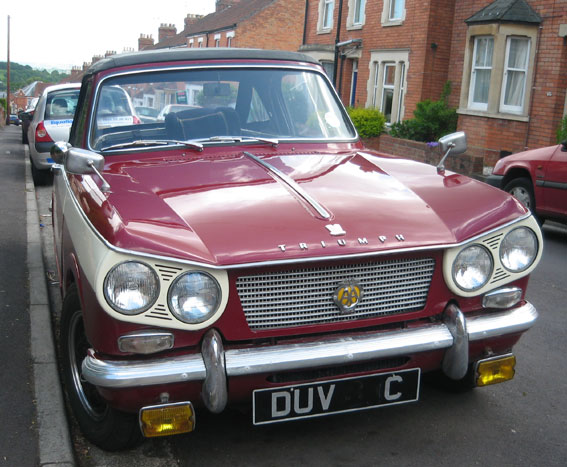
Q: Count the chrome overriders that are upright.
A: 2